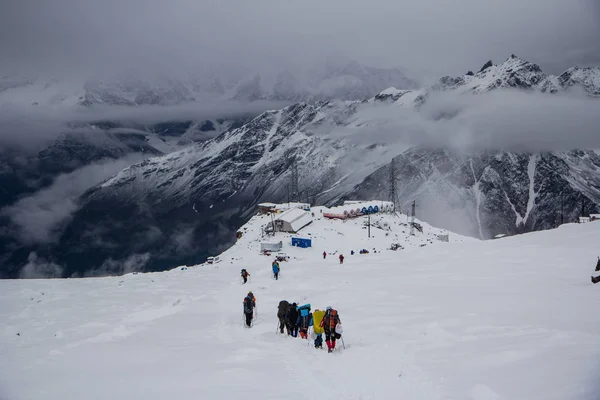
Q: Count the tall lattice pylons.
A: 2